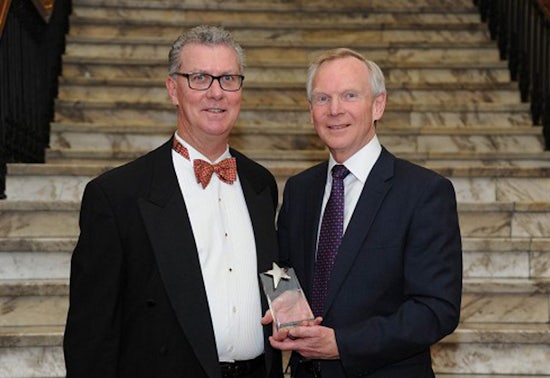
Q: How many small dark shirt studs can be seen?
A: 3